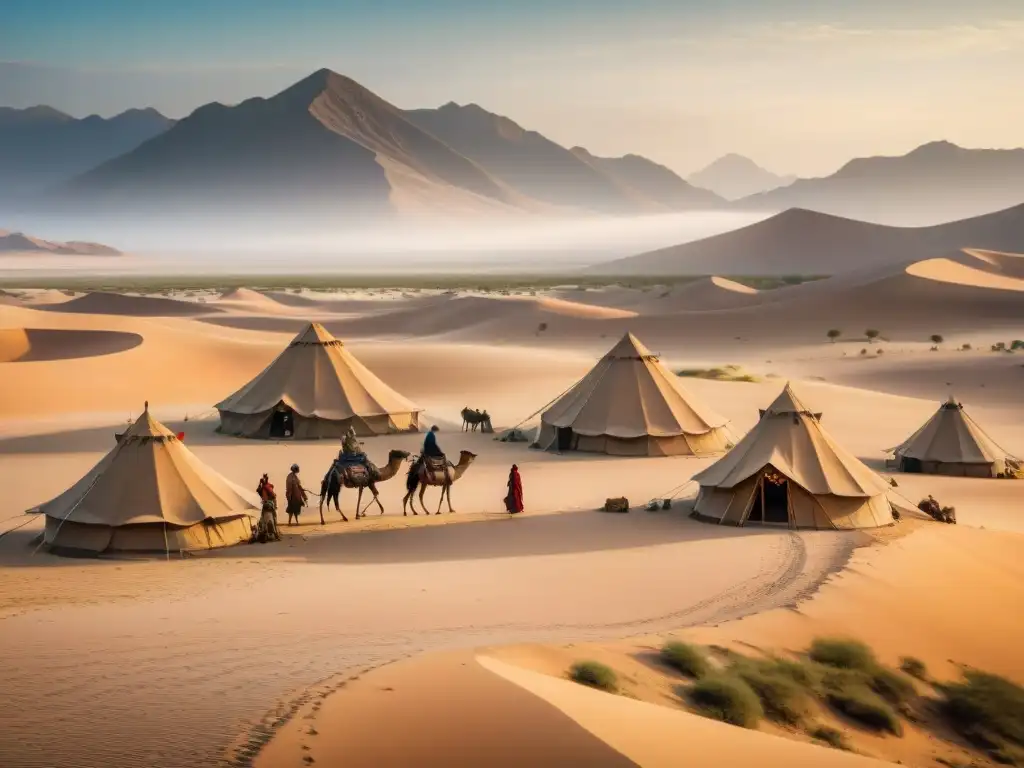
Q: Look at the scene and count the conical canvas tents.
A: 5